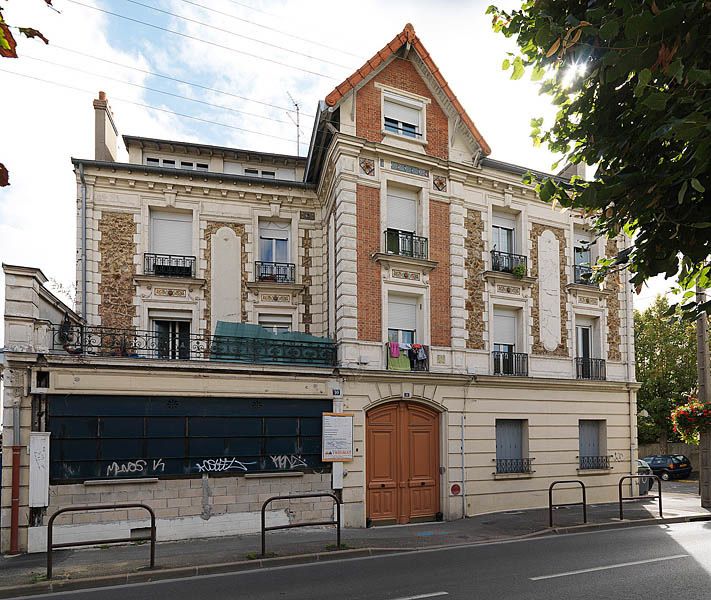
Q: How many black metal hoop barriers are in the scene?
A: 4